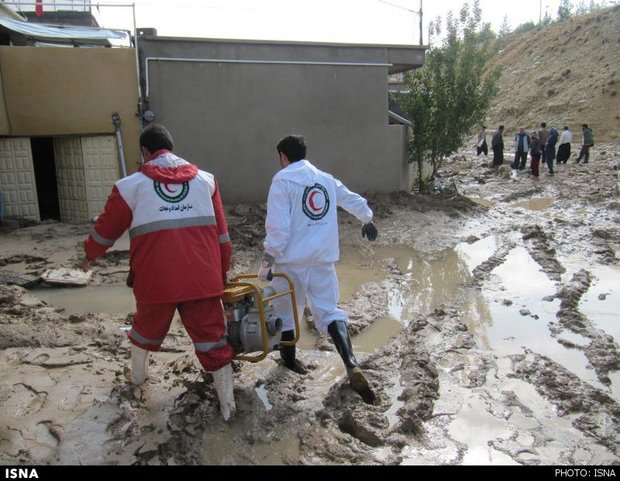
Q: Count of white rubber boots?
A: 2